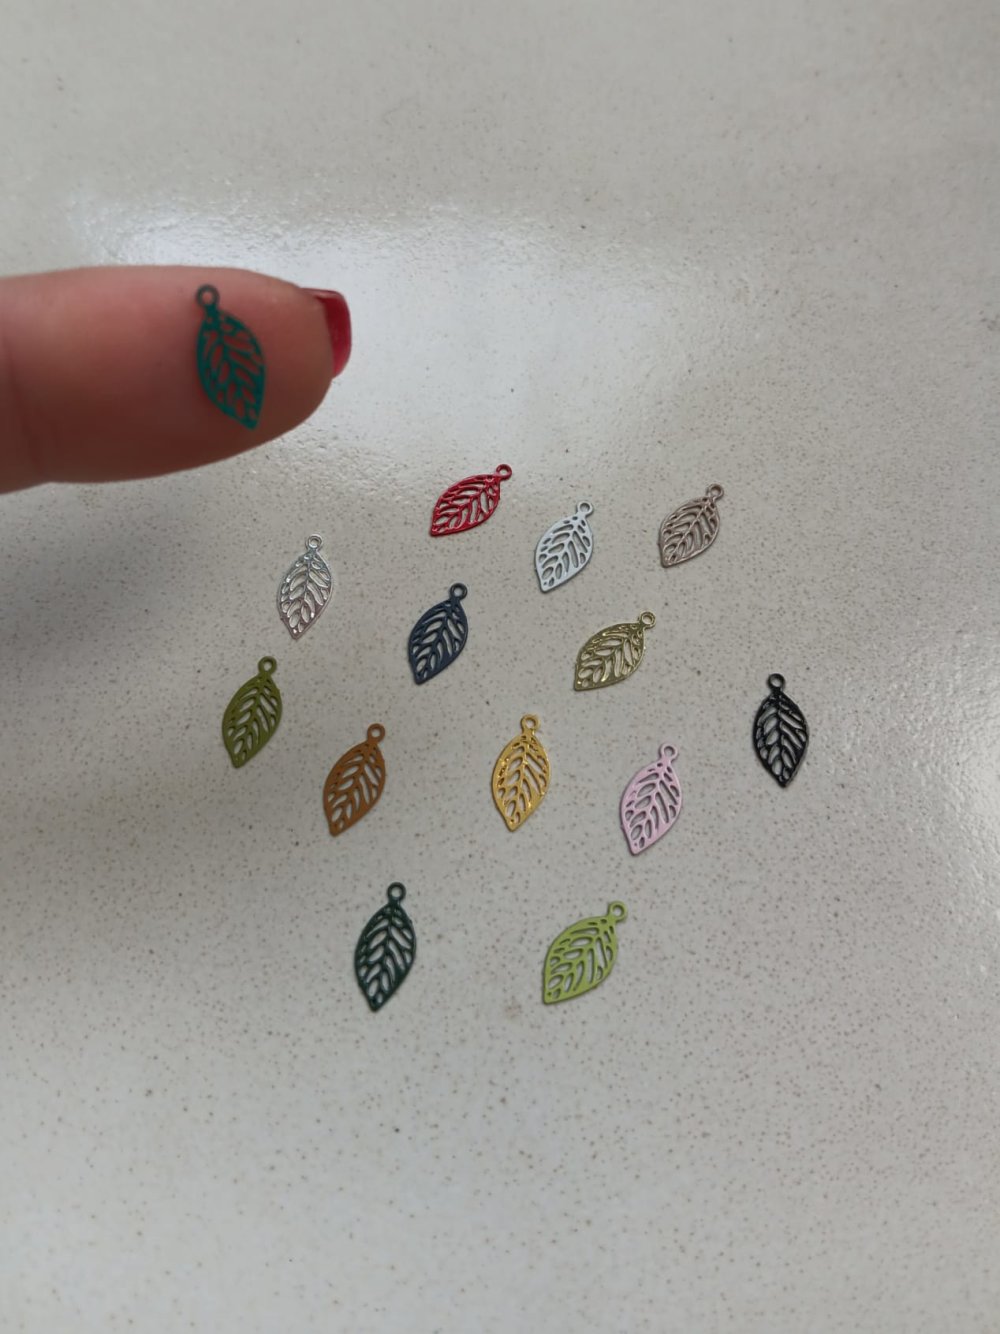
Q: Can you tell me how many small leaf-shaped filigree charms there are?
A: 14